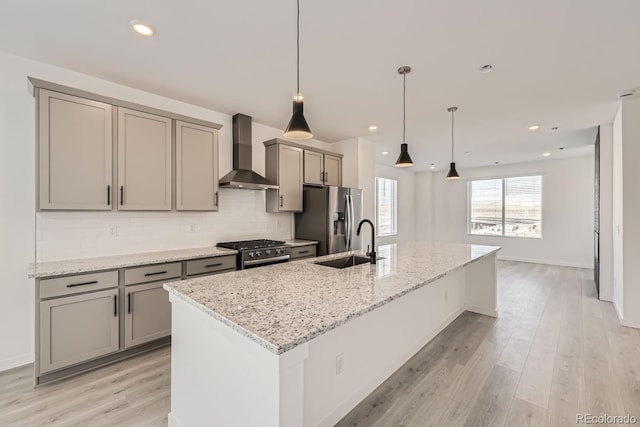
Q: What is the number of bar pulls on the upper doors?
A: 6